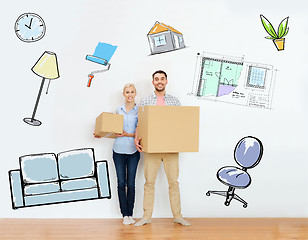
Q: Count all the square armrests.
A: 2